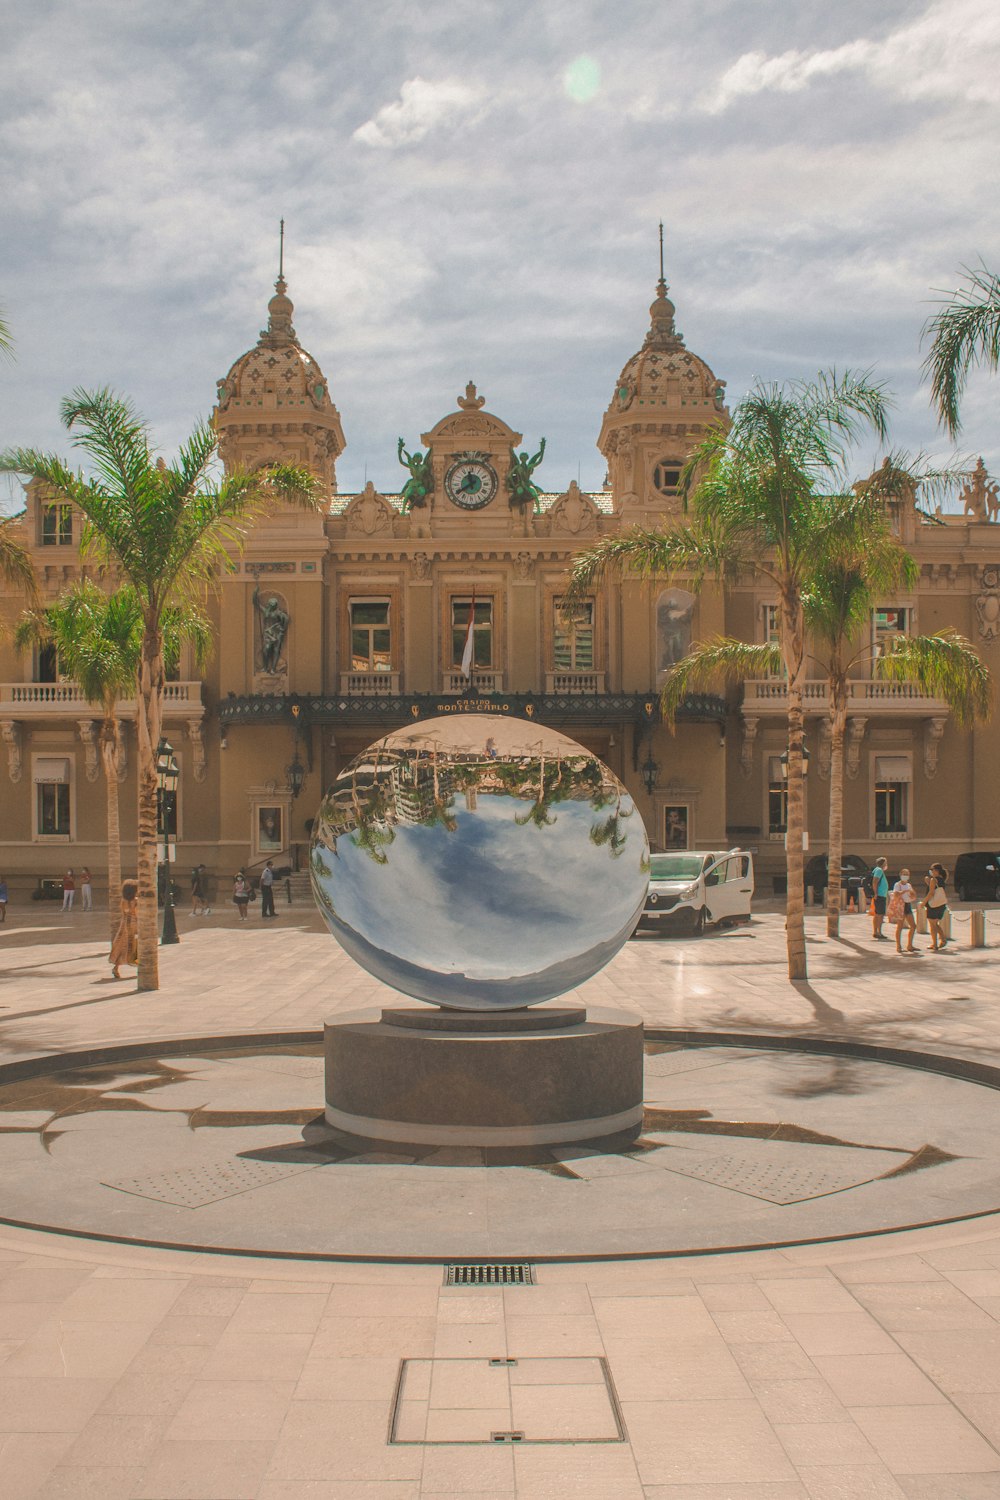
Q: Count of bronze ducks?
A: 0